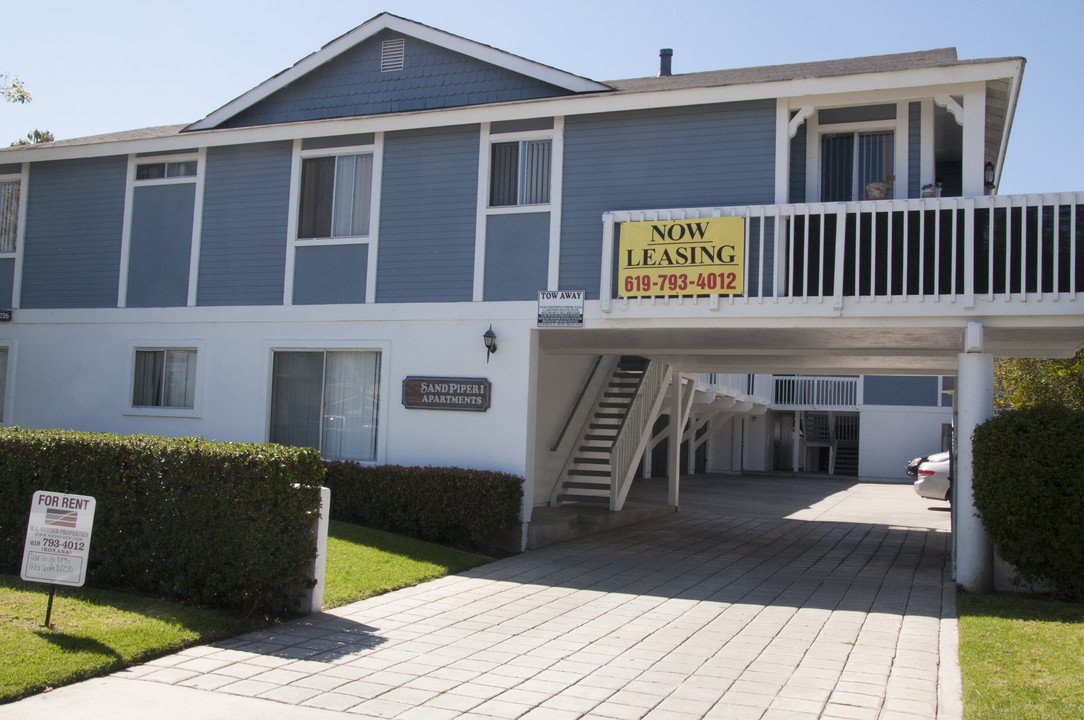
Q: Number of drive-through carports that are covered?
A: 1